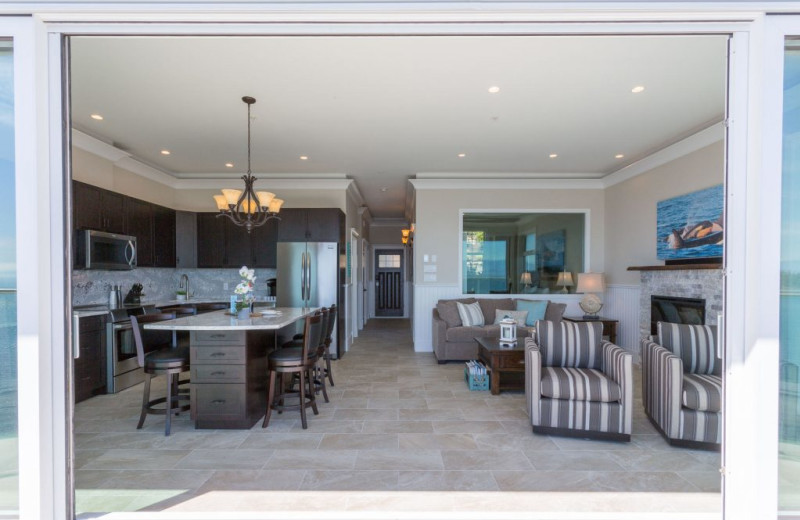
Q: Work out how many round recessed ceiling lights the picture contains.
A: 9